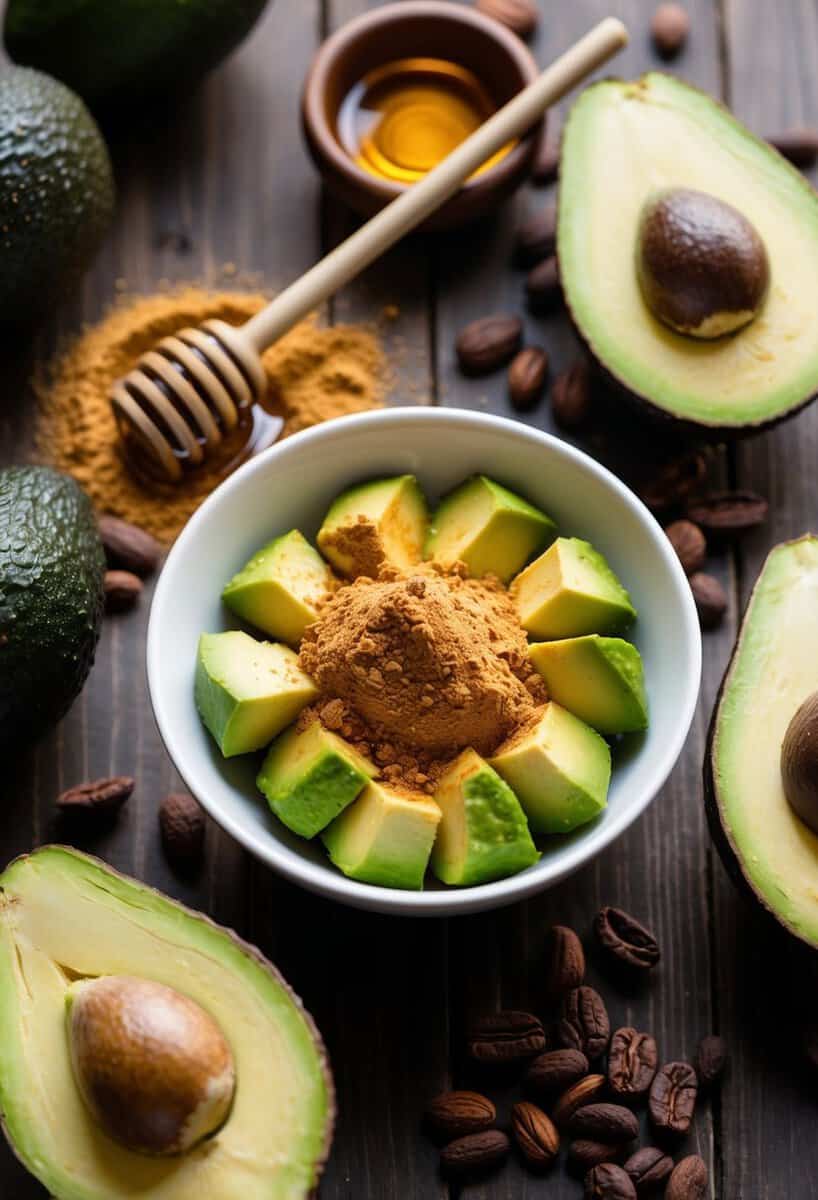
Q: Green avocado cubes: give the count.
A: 10